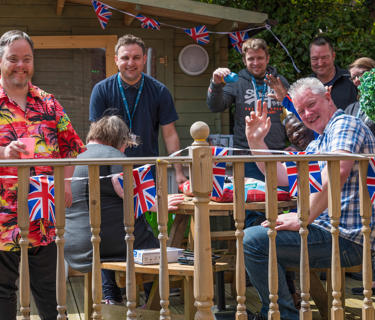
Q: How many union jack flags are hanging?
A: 9